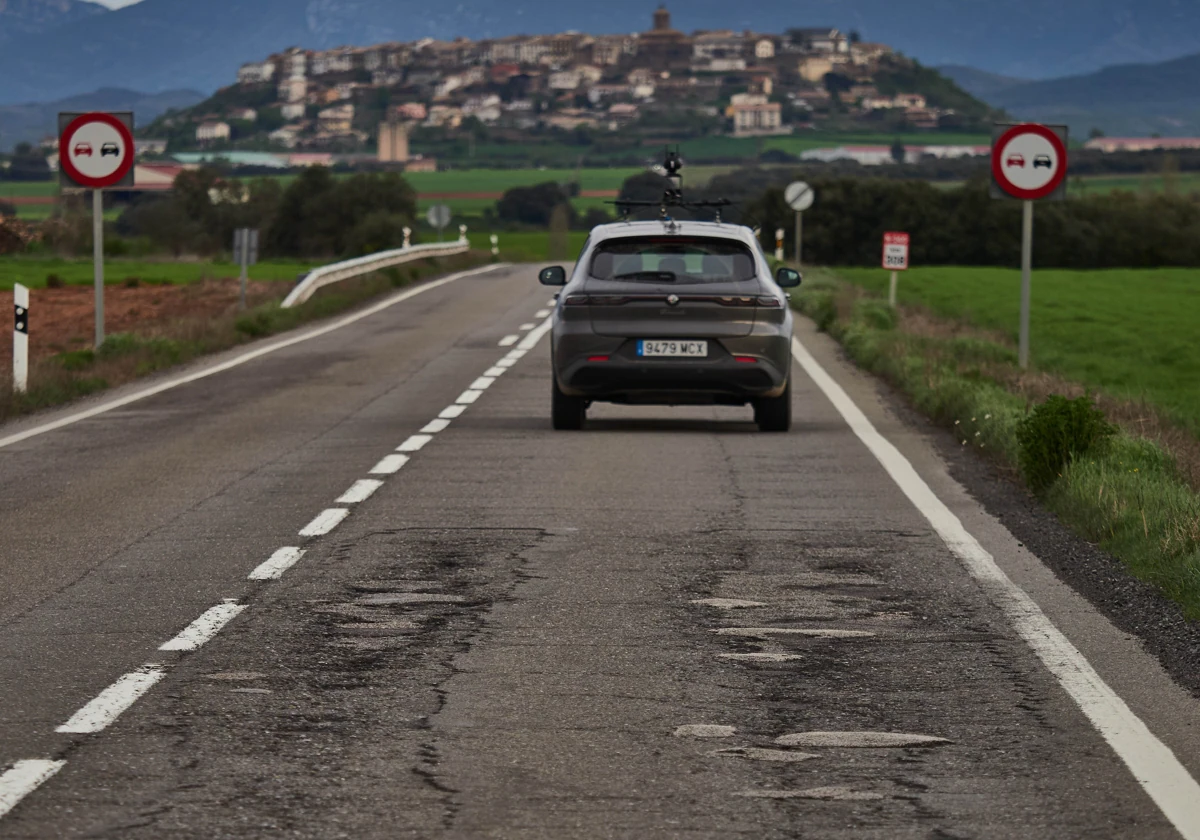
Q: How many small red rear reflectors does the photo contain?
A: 2